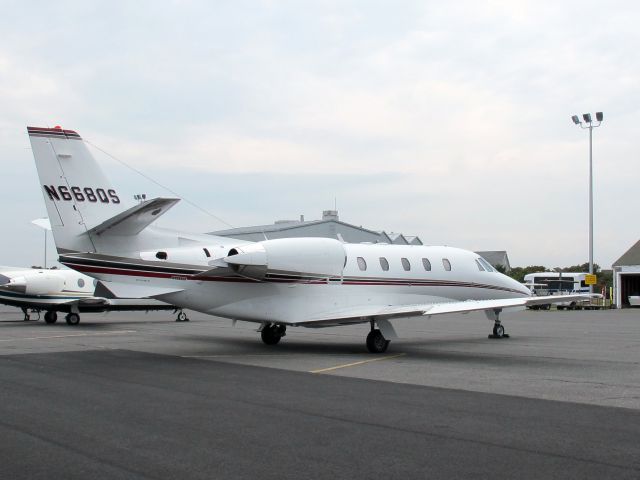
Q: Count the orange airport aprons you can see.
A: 0